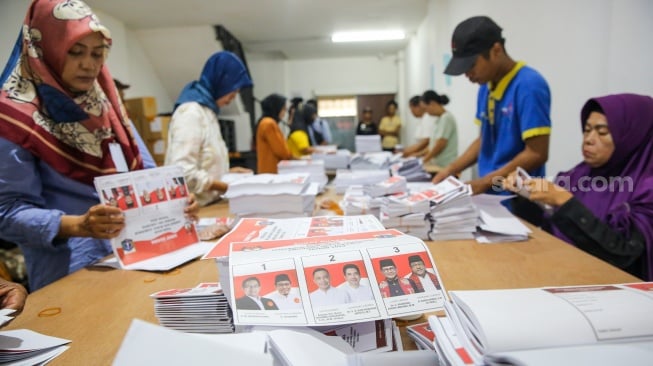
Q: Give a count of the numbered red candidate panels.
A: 3